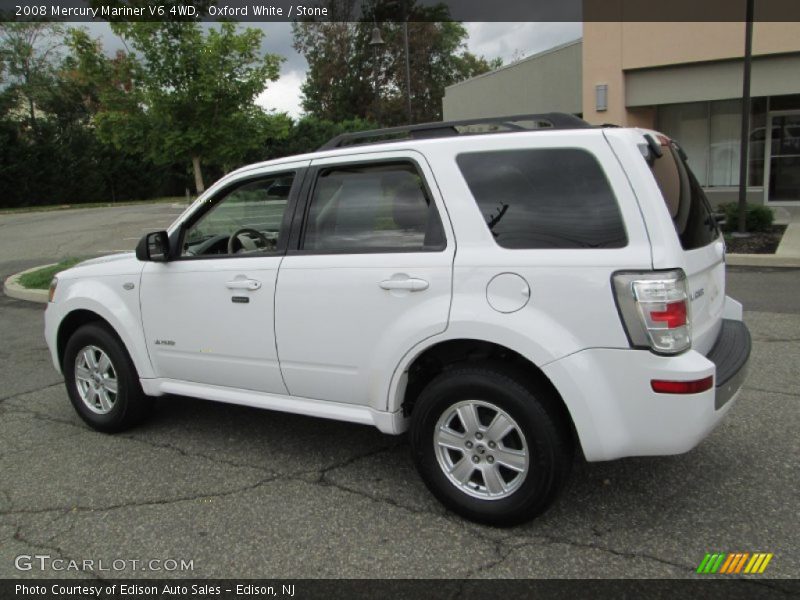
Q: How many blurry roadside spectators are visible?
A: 0